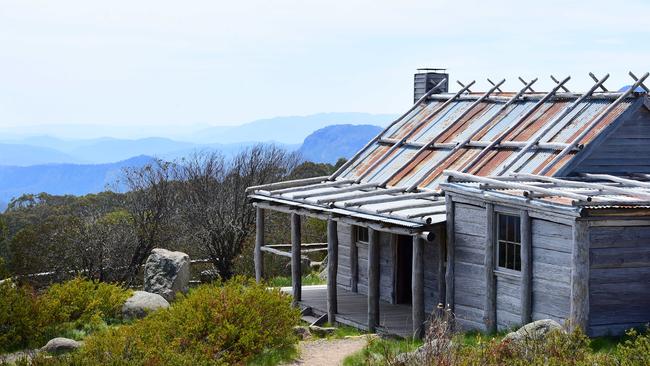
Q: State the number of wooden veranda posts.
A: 5